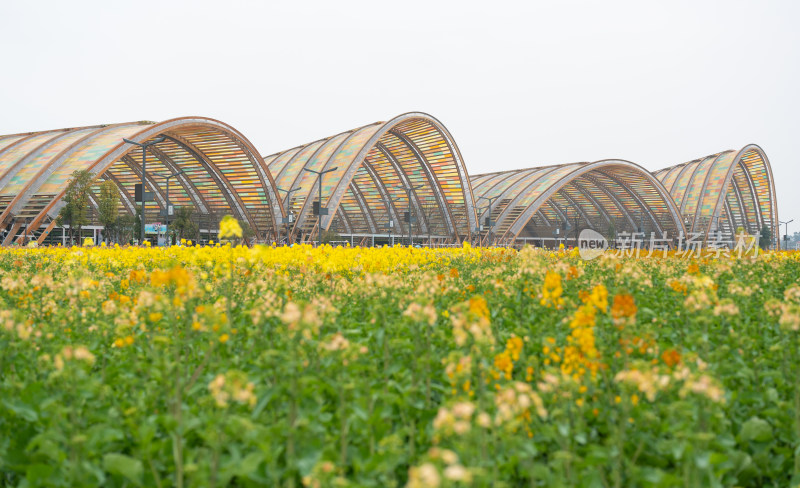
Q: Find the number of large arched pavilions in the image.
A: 4